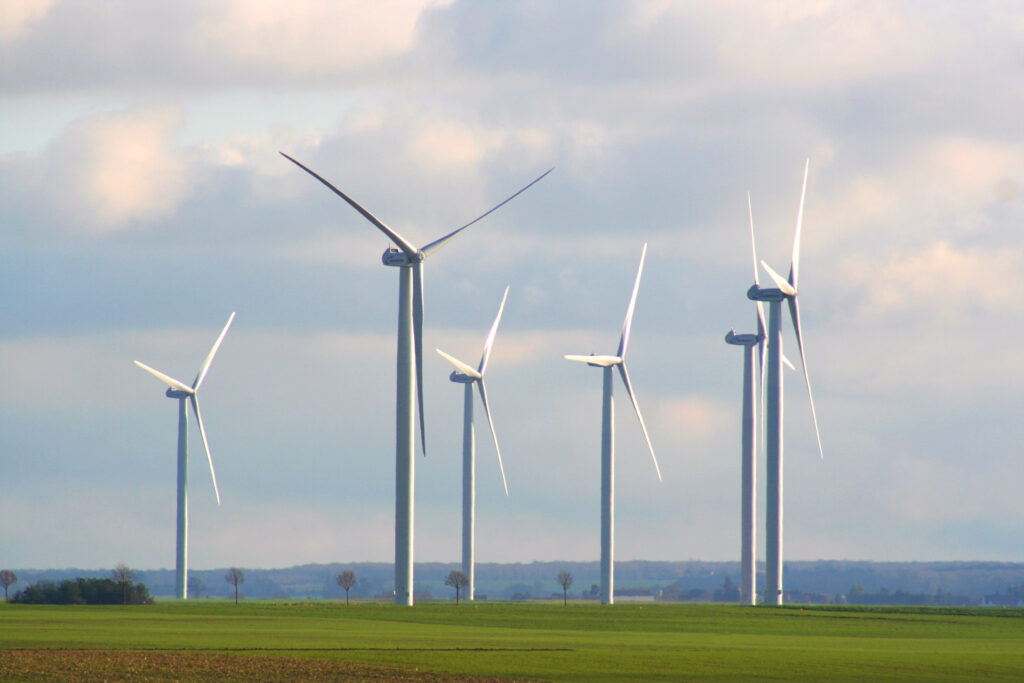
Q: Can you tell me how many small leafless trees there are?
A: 6